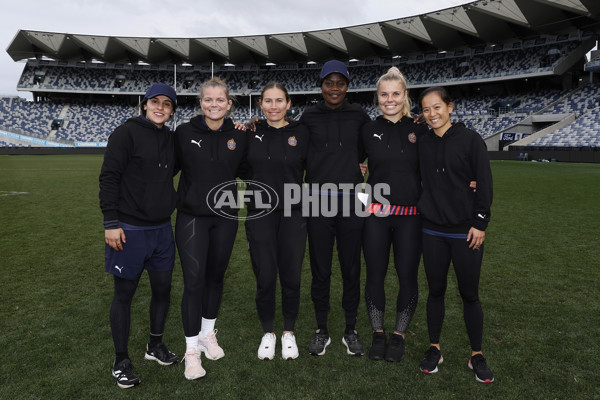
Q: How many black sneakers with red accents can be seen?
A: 2